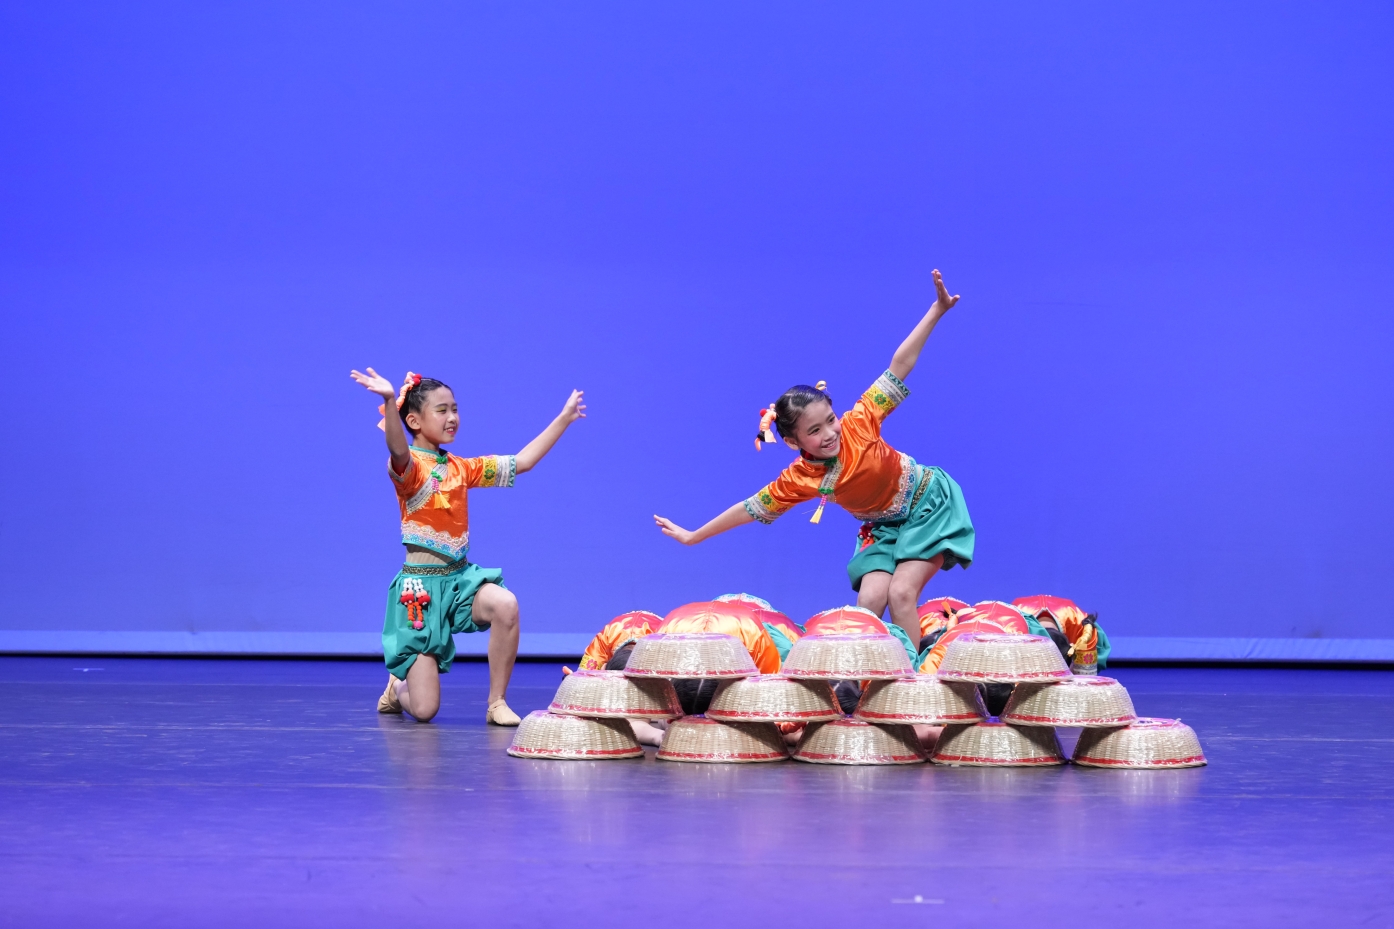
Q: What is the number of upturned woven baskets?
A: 12